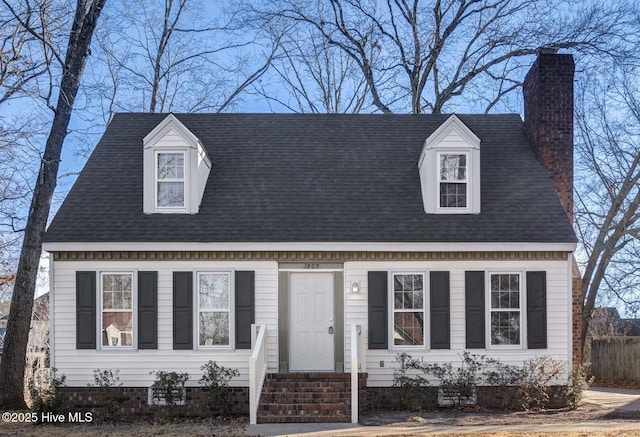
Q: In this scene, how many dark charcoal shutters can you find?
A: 8